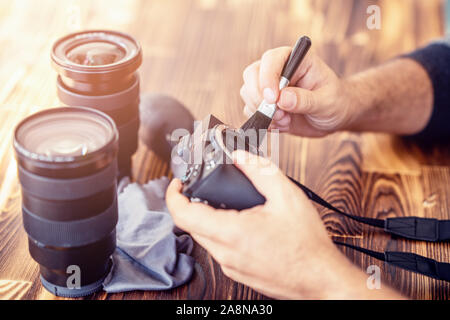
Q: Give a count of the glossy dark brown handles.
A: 1